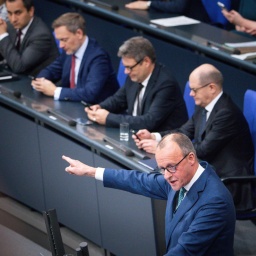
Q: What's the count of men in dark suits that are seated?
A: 4